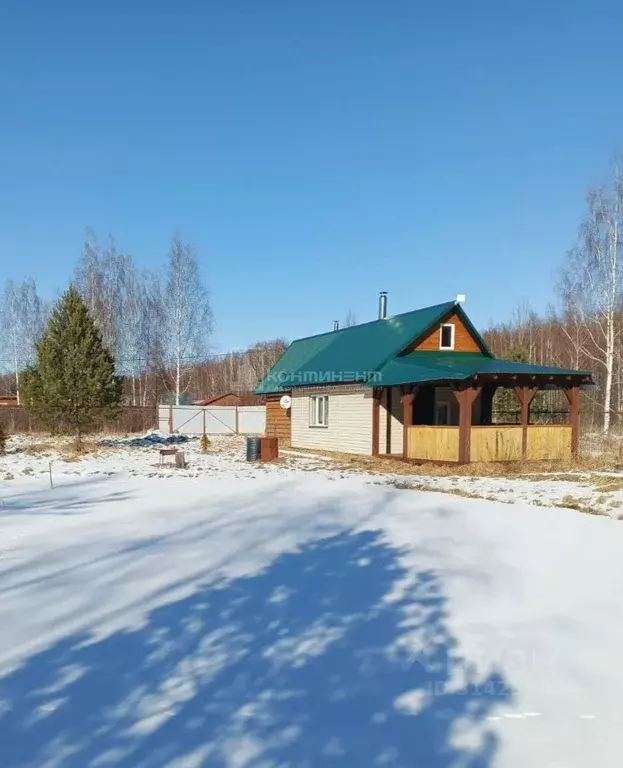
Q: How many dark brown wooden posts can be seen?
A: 5